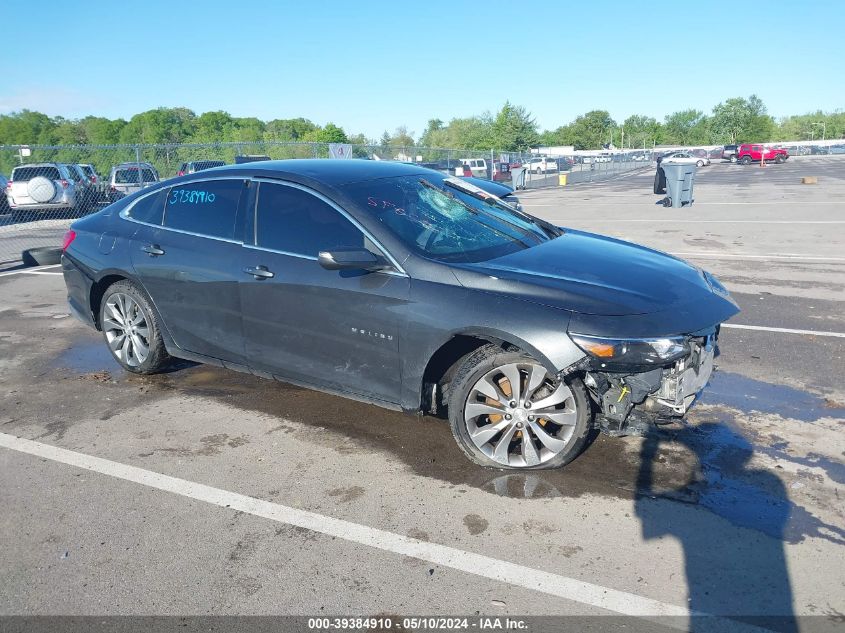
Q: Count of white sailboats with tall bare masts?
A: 0